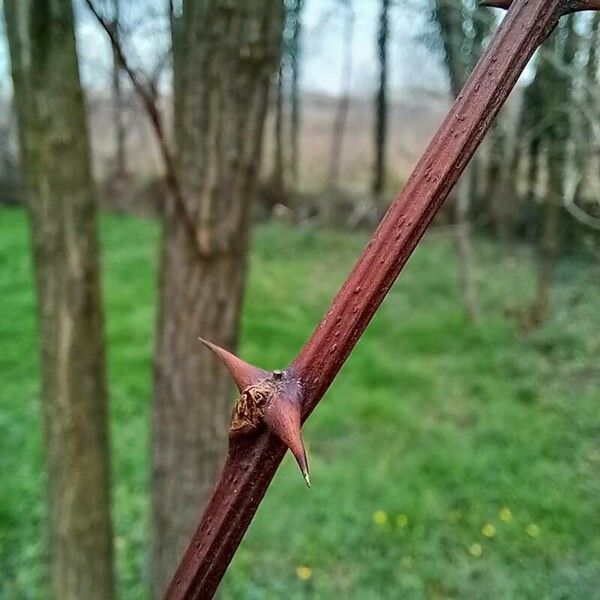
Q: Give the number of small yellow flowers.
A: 7